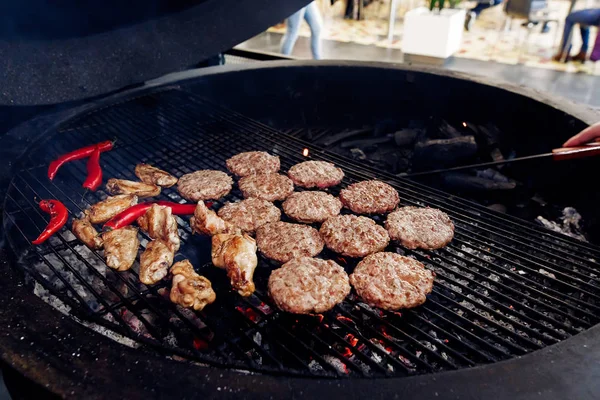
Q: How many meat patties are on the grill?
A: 12